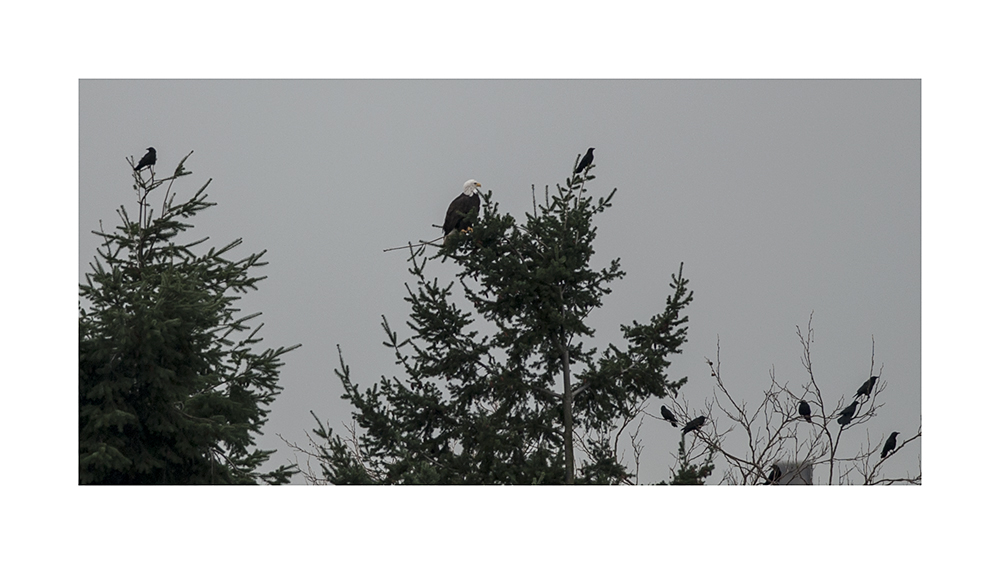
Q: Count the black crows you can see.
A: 9